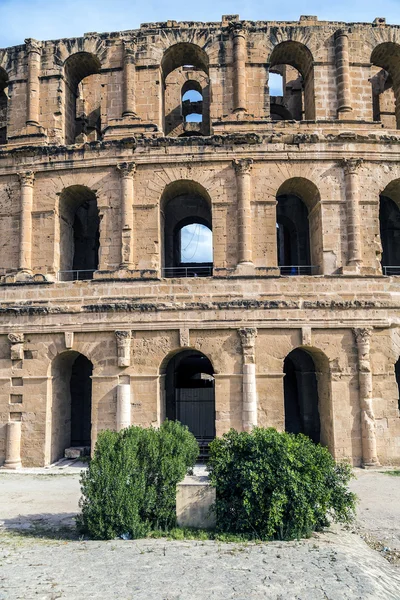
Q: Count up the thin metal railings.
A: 4